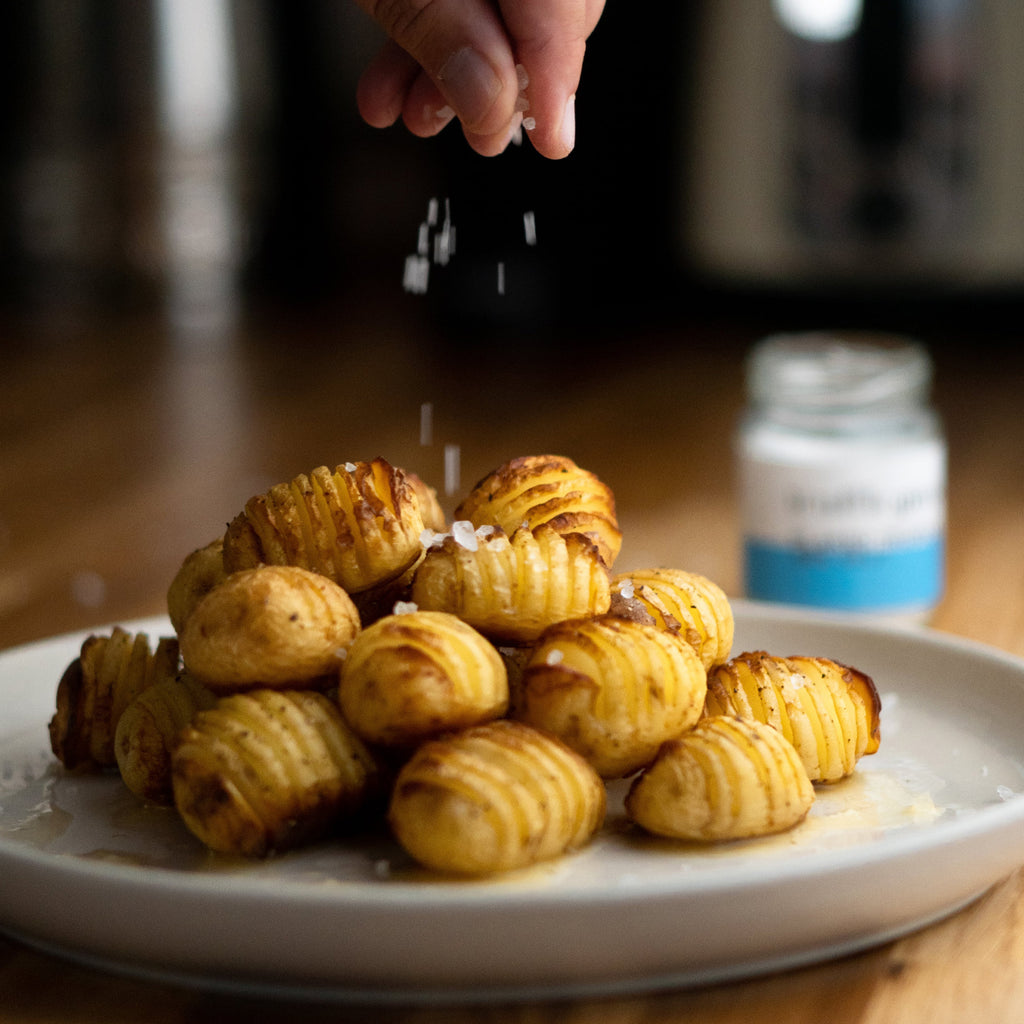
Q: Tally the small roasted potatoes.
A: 15